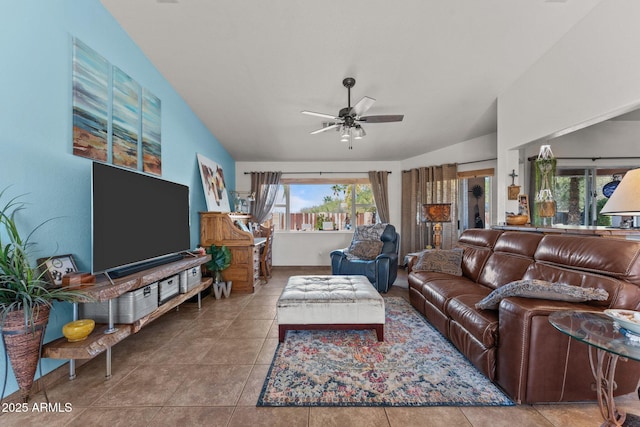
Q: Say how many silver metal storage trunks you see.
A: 3